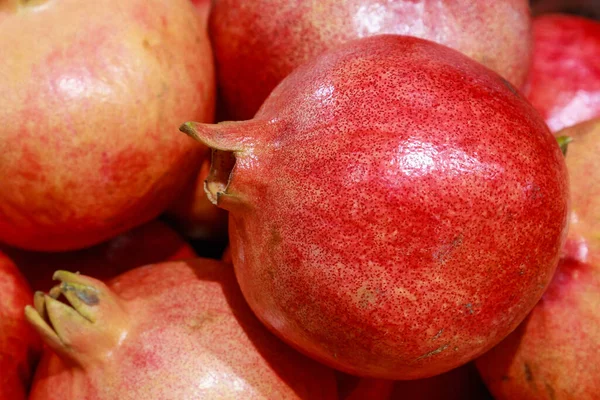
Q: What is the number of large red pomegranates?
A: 1